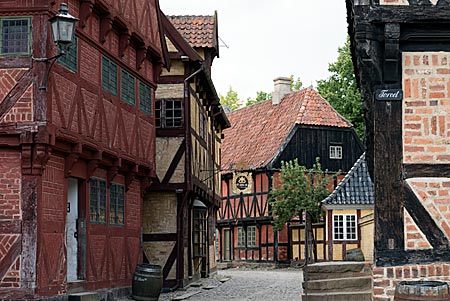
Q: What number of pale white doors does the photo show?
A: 1